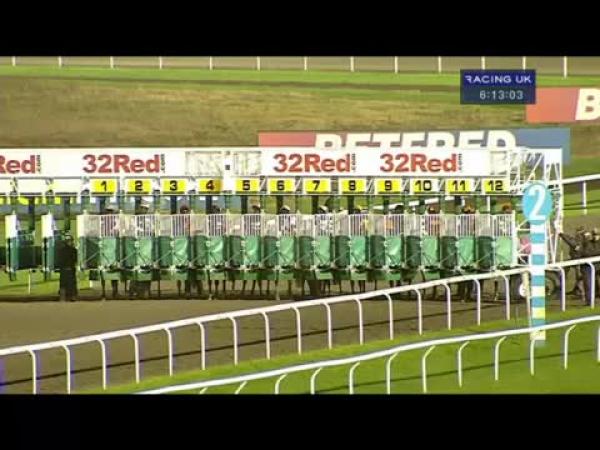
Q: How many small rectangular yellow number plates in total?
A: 12